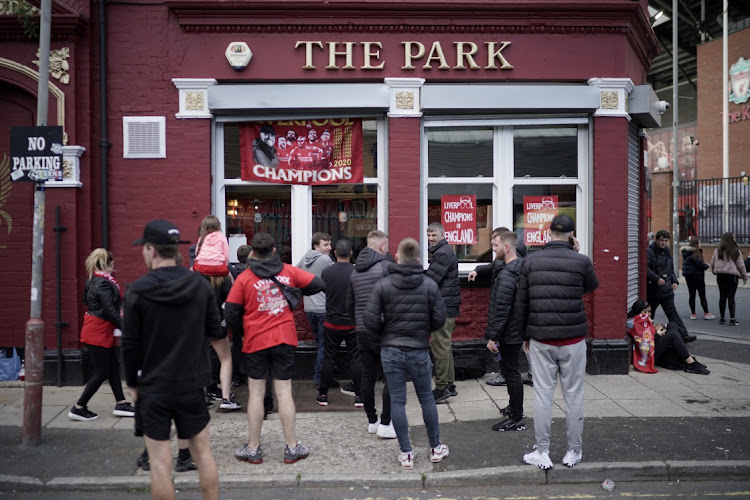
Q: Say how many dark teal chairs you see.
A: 0